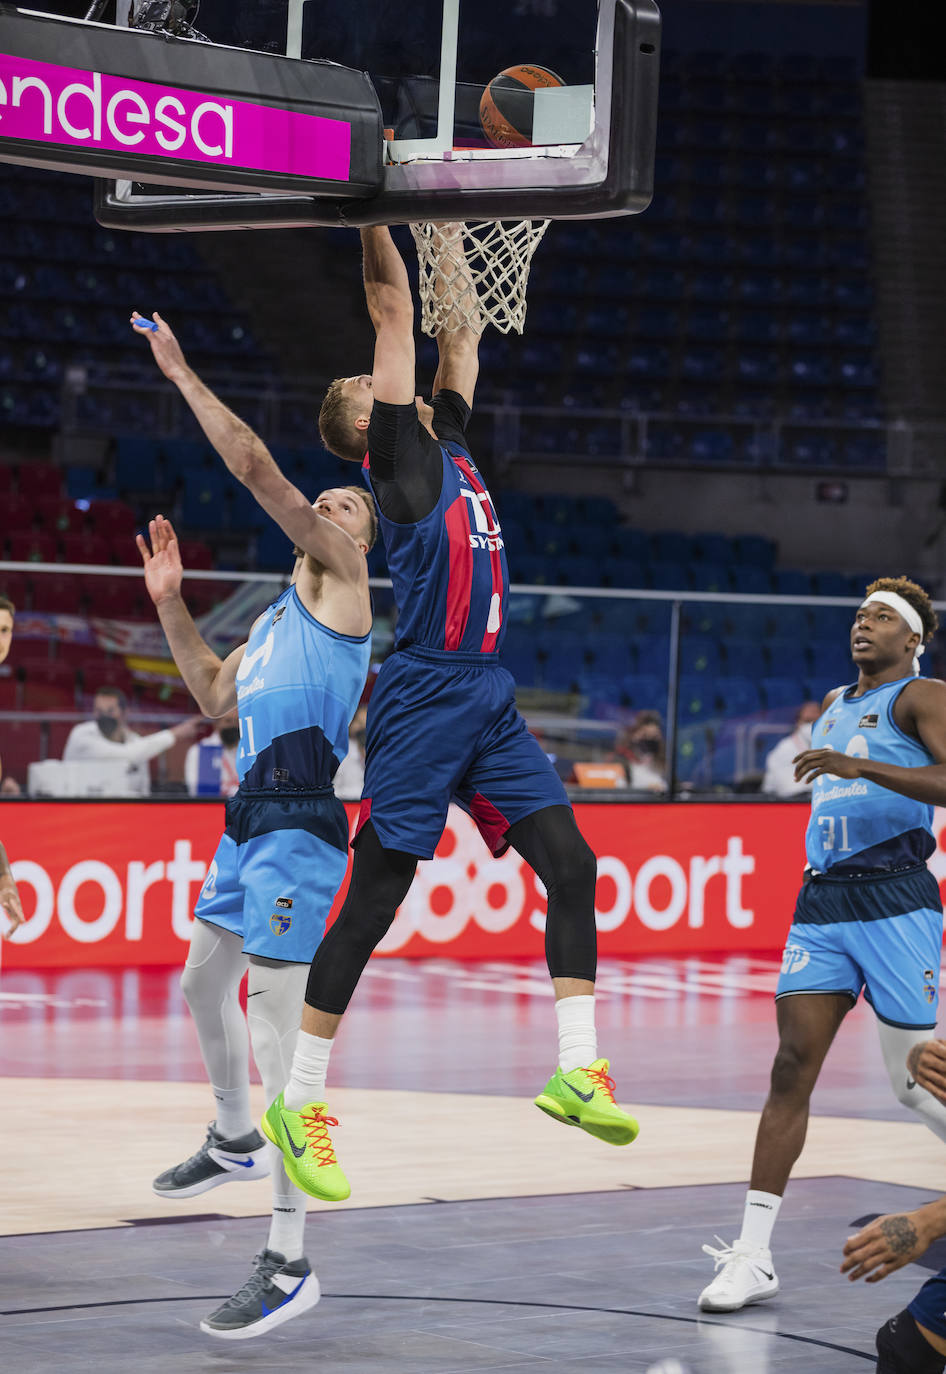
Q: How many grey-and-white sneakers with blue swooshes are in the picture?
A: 2